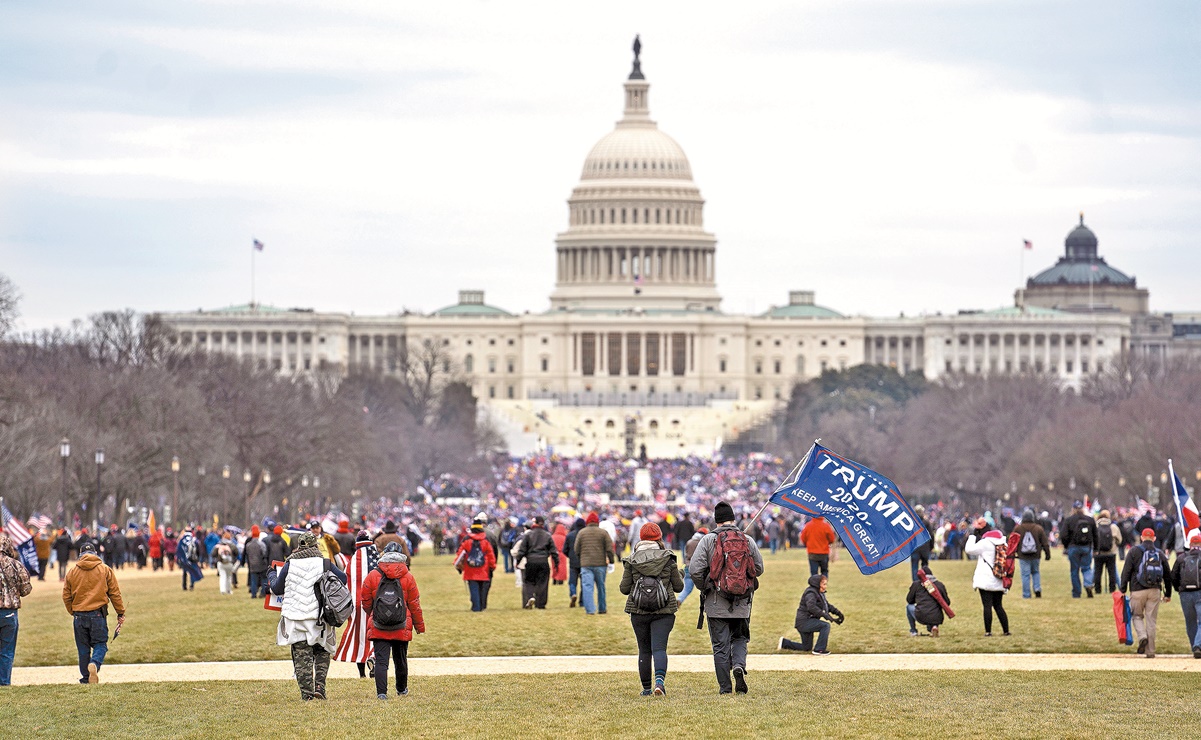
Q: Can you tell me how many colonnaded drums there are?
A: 1